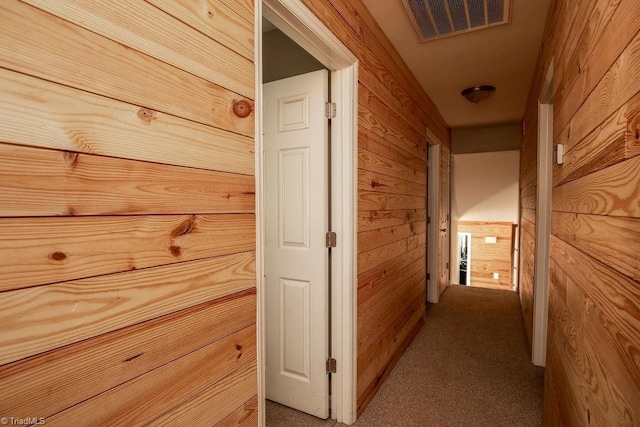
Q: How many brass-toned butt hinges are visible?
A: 3